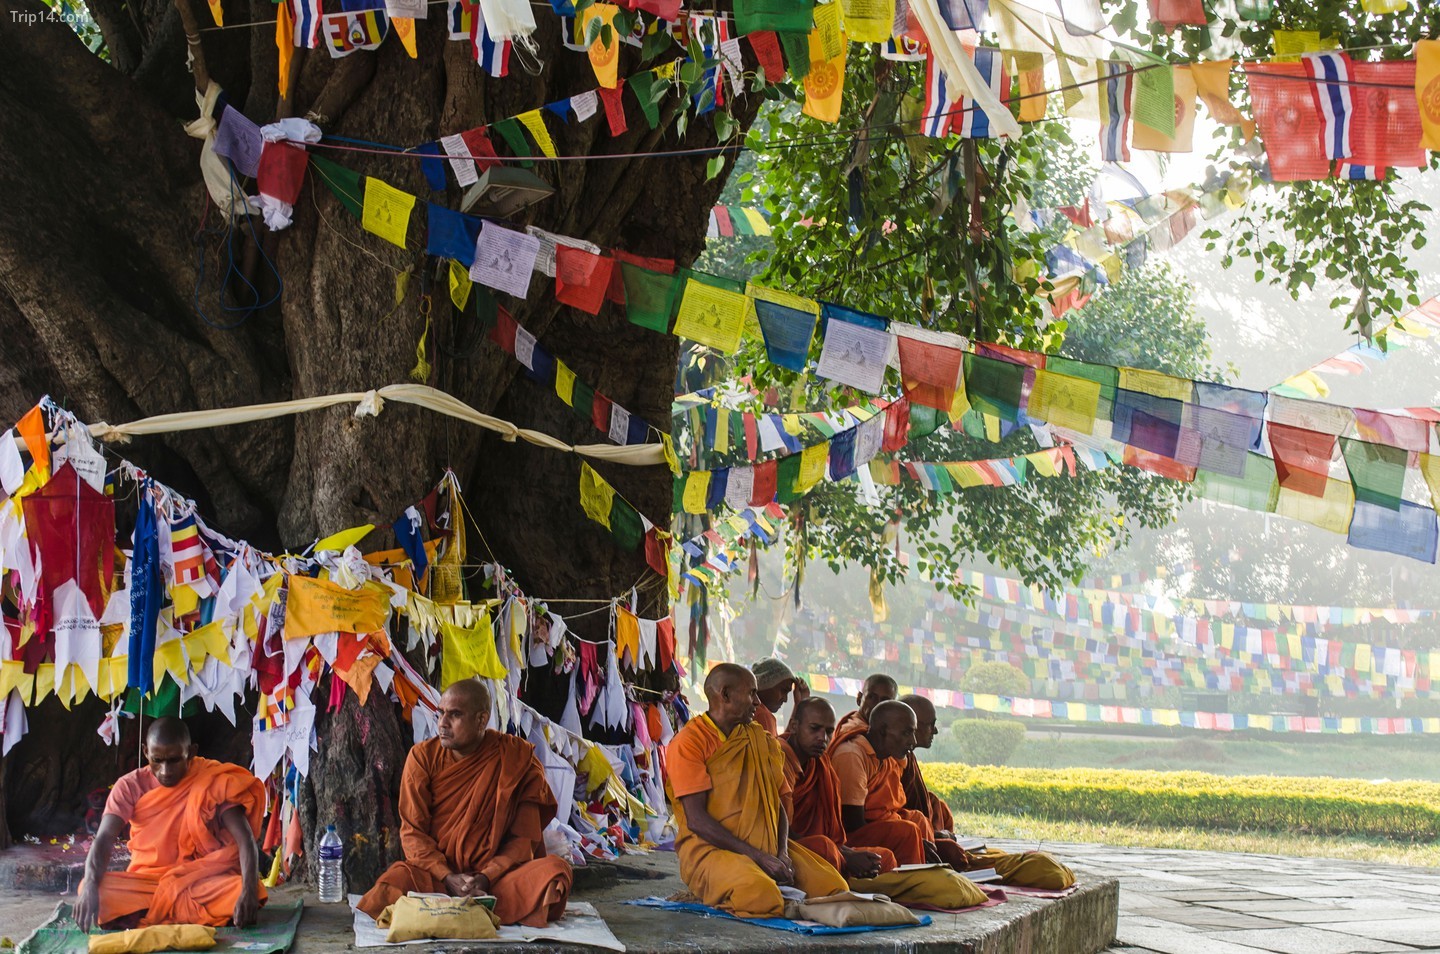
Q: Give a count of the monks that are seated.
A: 8